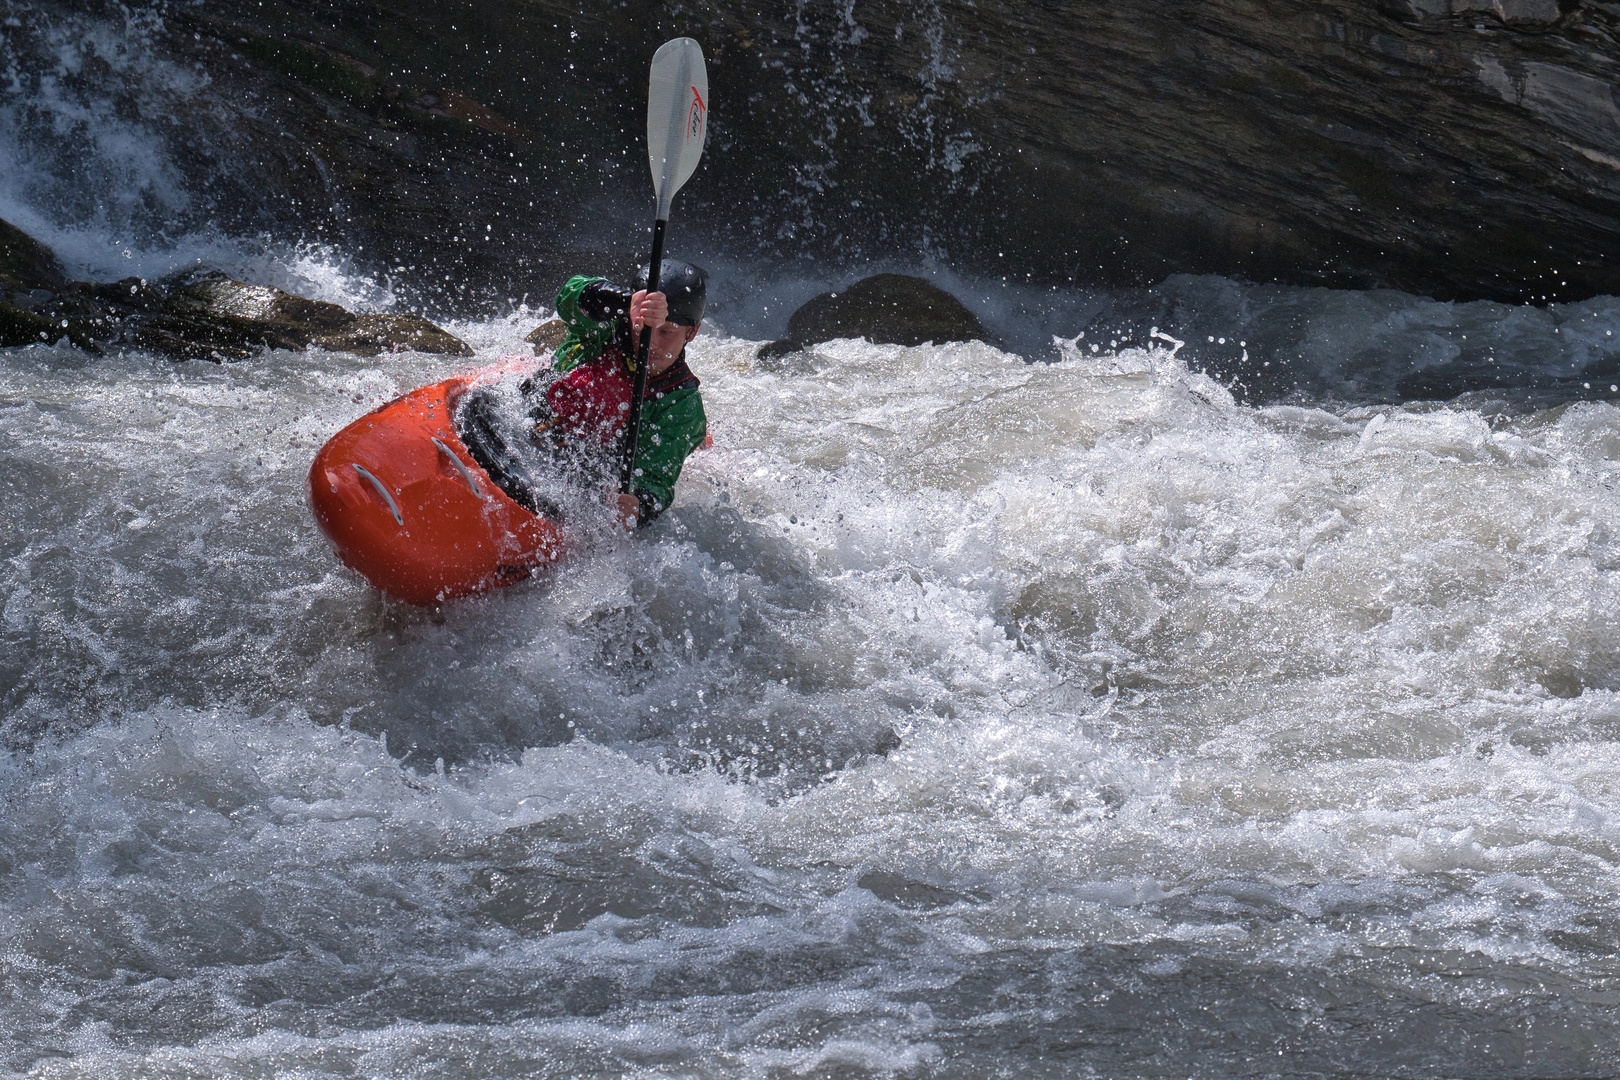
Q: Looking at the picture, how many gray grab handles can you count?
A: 2